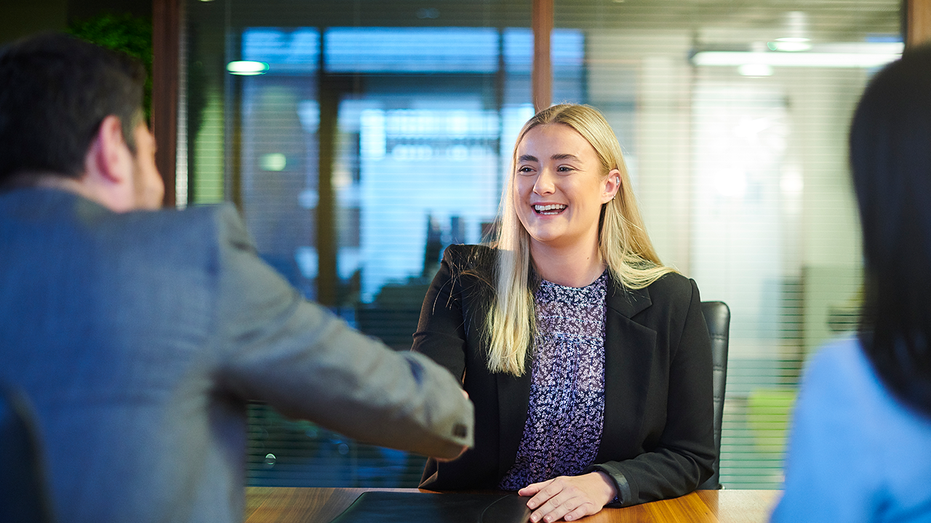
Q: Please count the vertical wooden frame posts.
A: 3